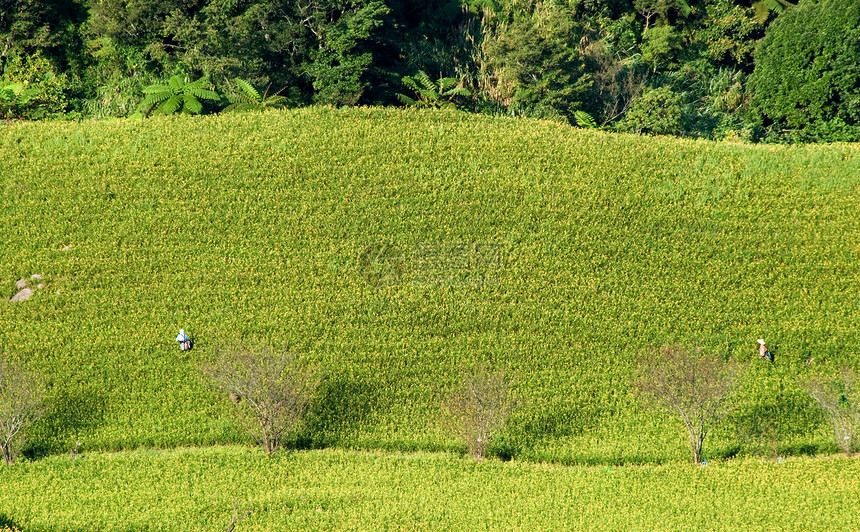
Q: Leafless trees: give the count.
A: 5